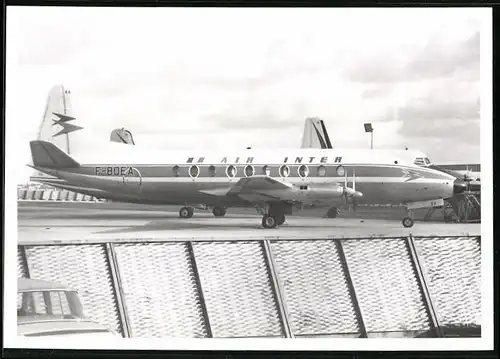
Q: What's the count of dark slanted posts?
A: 6